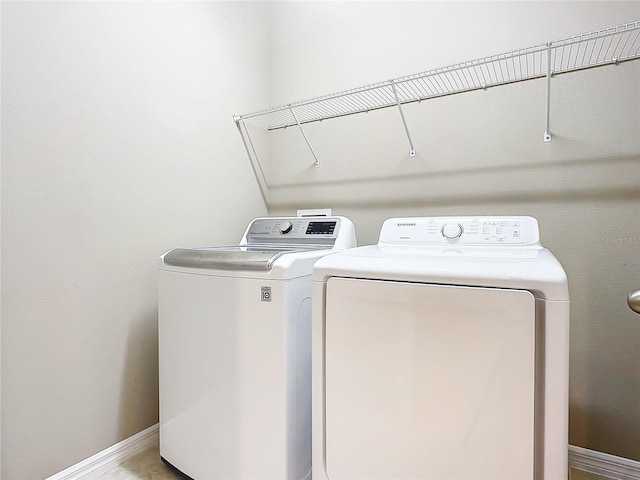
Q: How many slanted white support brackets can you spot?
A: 3